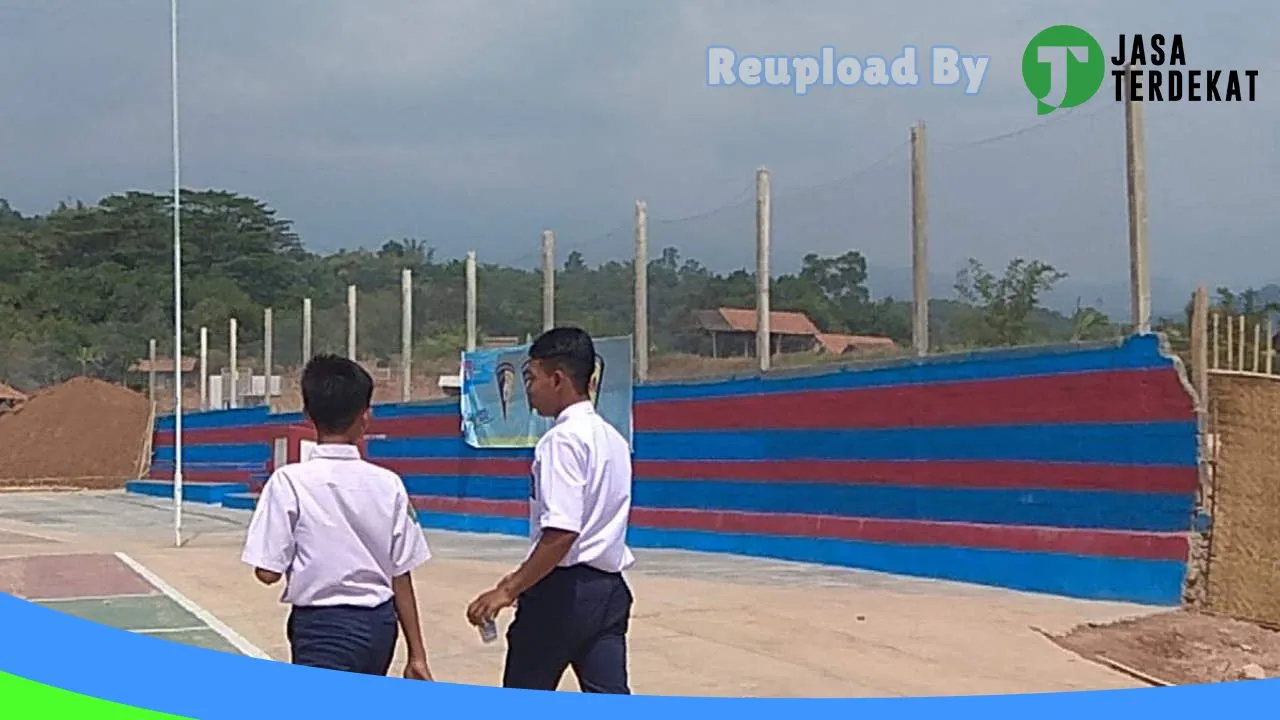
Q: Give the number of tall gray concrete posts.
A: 13